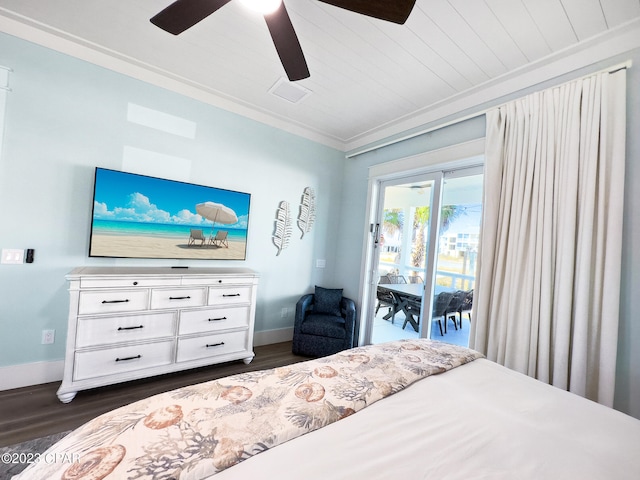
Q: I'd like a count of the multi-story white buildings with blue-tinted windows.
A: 1